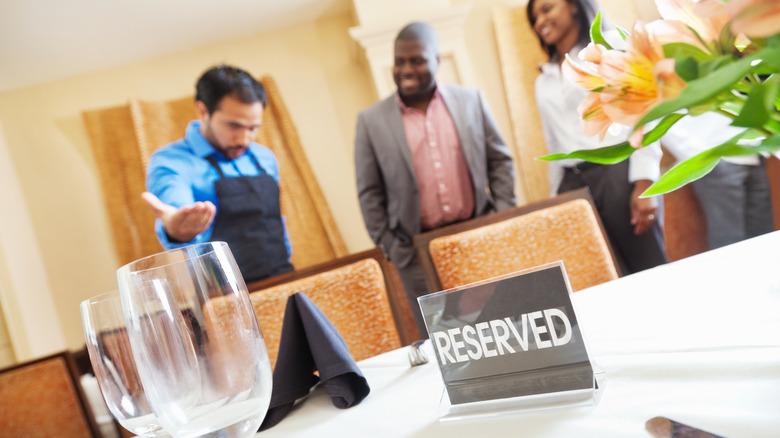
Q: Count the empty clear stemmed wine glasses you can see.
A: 2